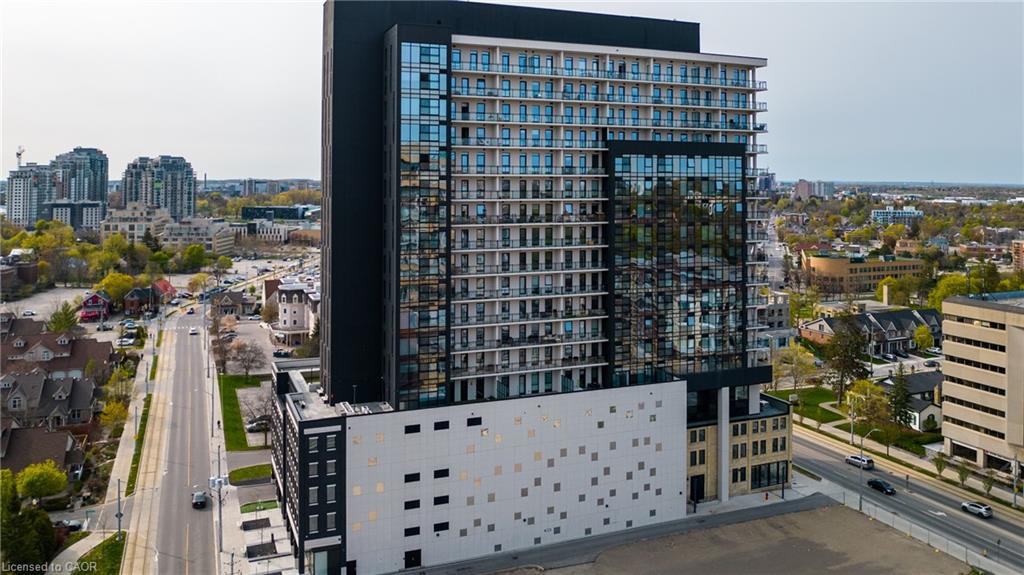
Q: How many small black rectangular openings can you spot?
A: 9